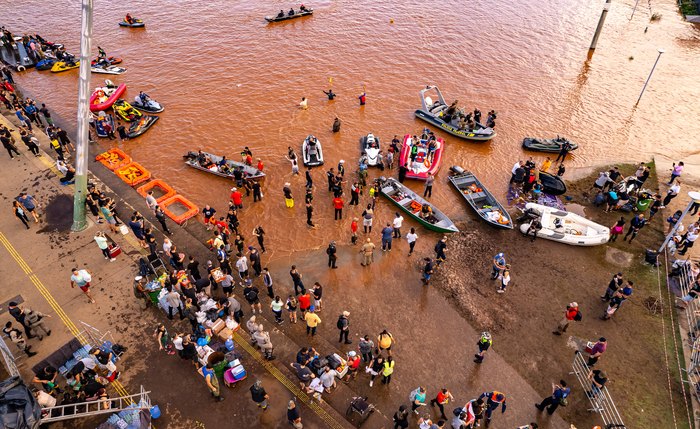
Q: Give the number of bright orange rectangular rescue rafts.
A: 4